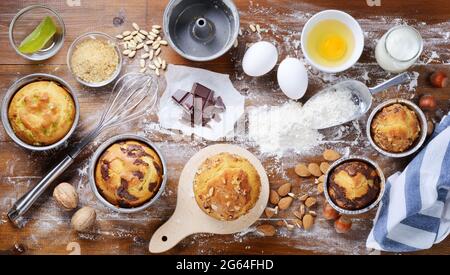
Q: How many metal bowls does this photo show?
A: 5